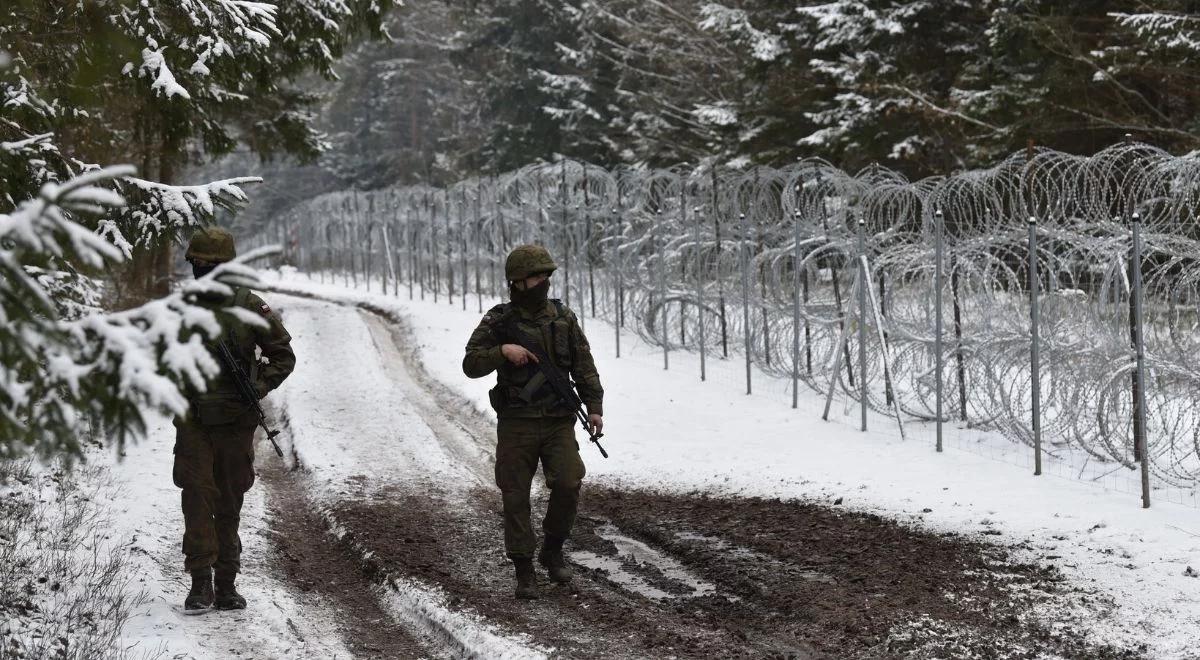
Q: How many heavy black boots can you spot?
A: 4